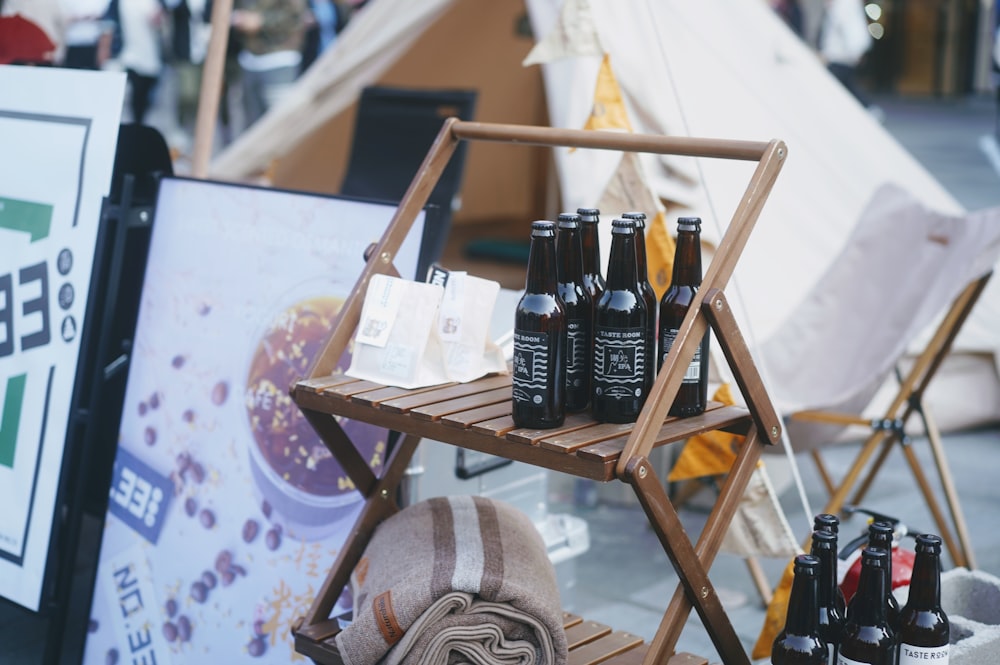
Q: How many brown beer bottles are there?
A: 12